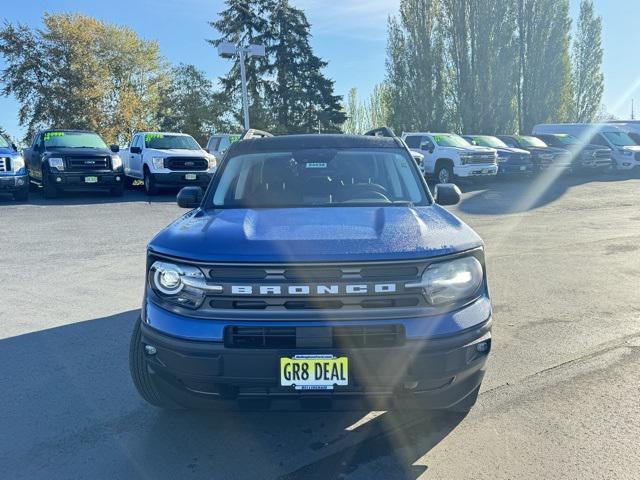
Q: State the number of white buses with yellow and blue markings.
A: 0